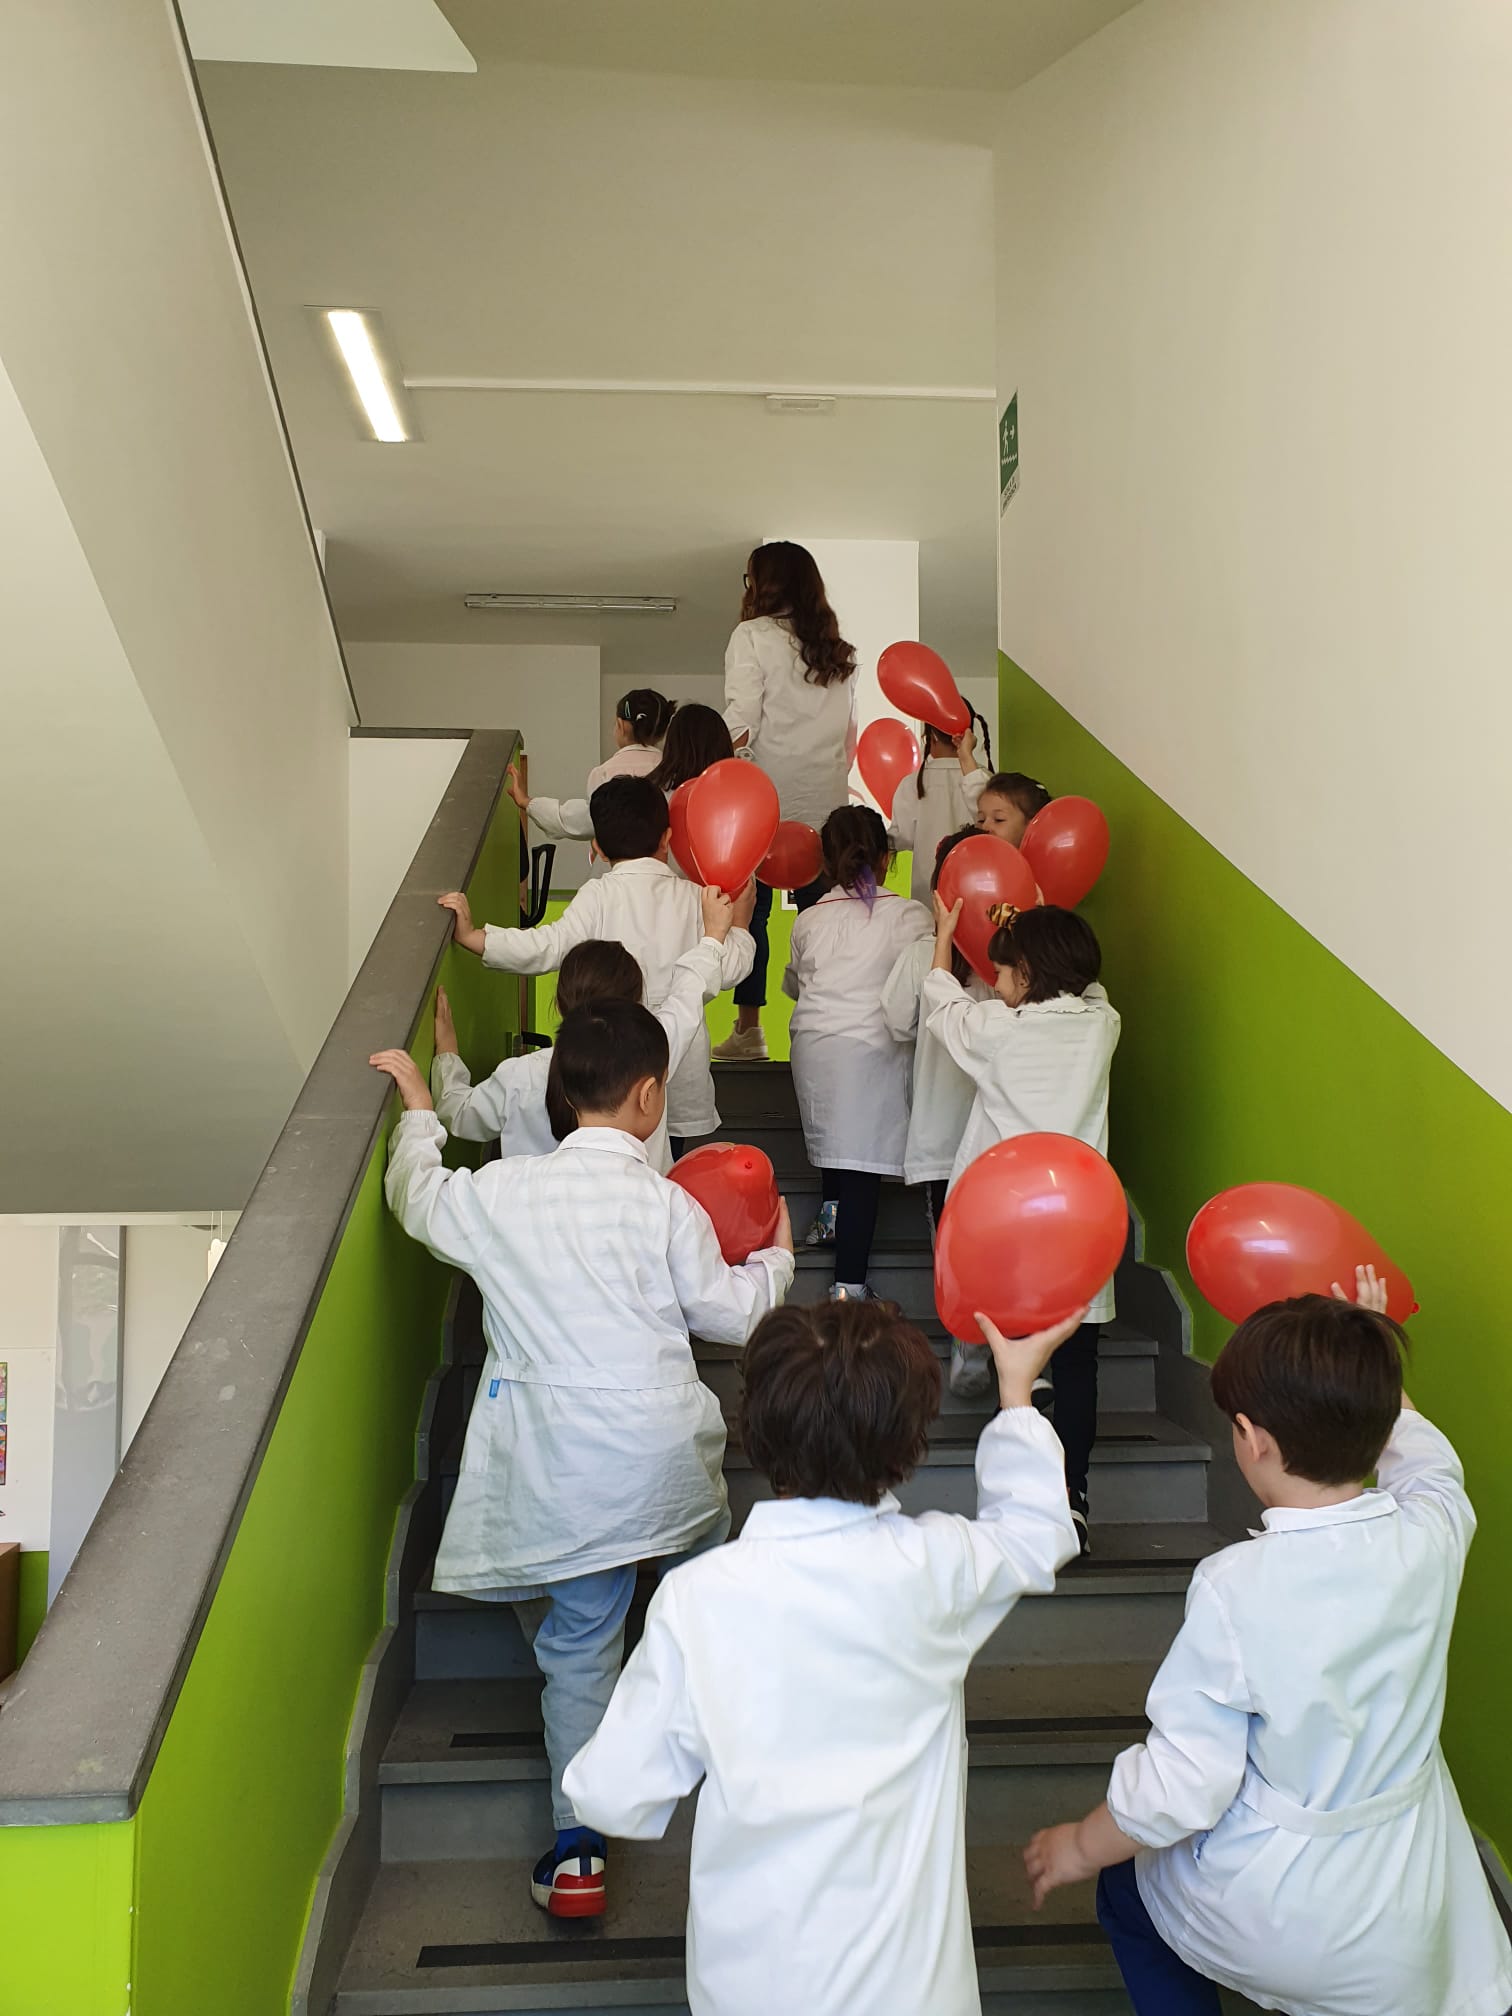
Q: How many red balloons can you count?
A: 10